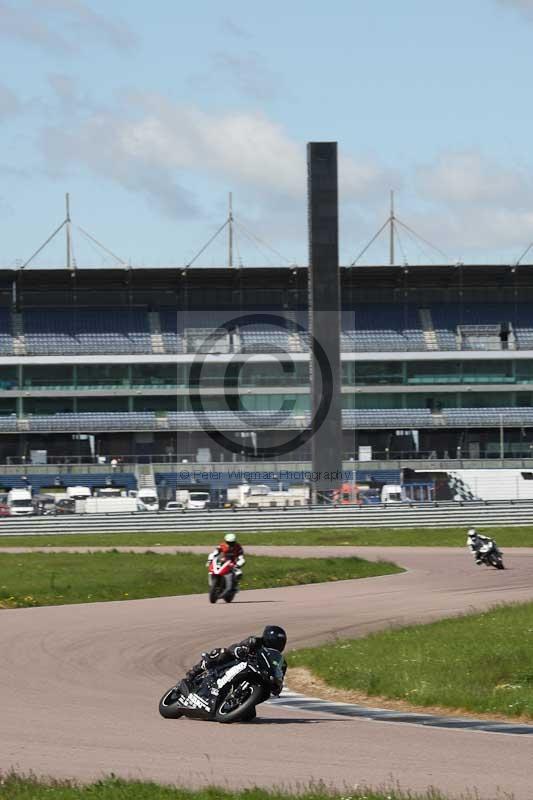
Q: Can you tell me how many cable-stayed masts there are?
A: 3